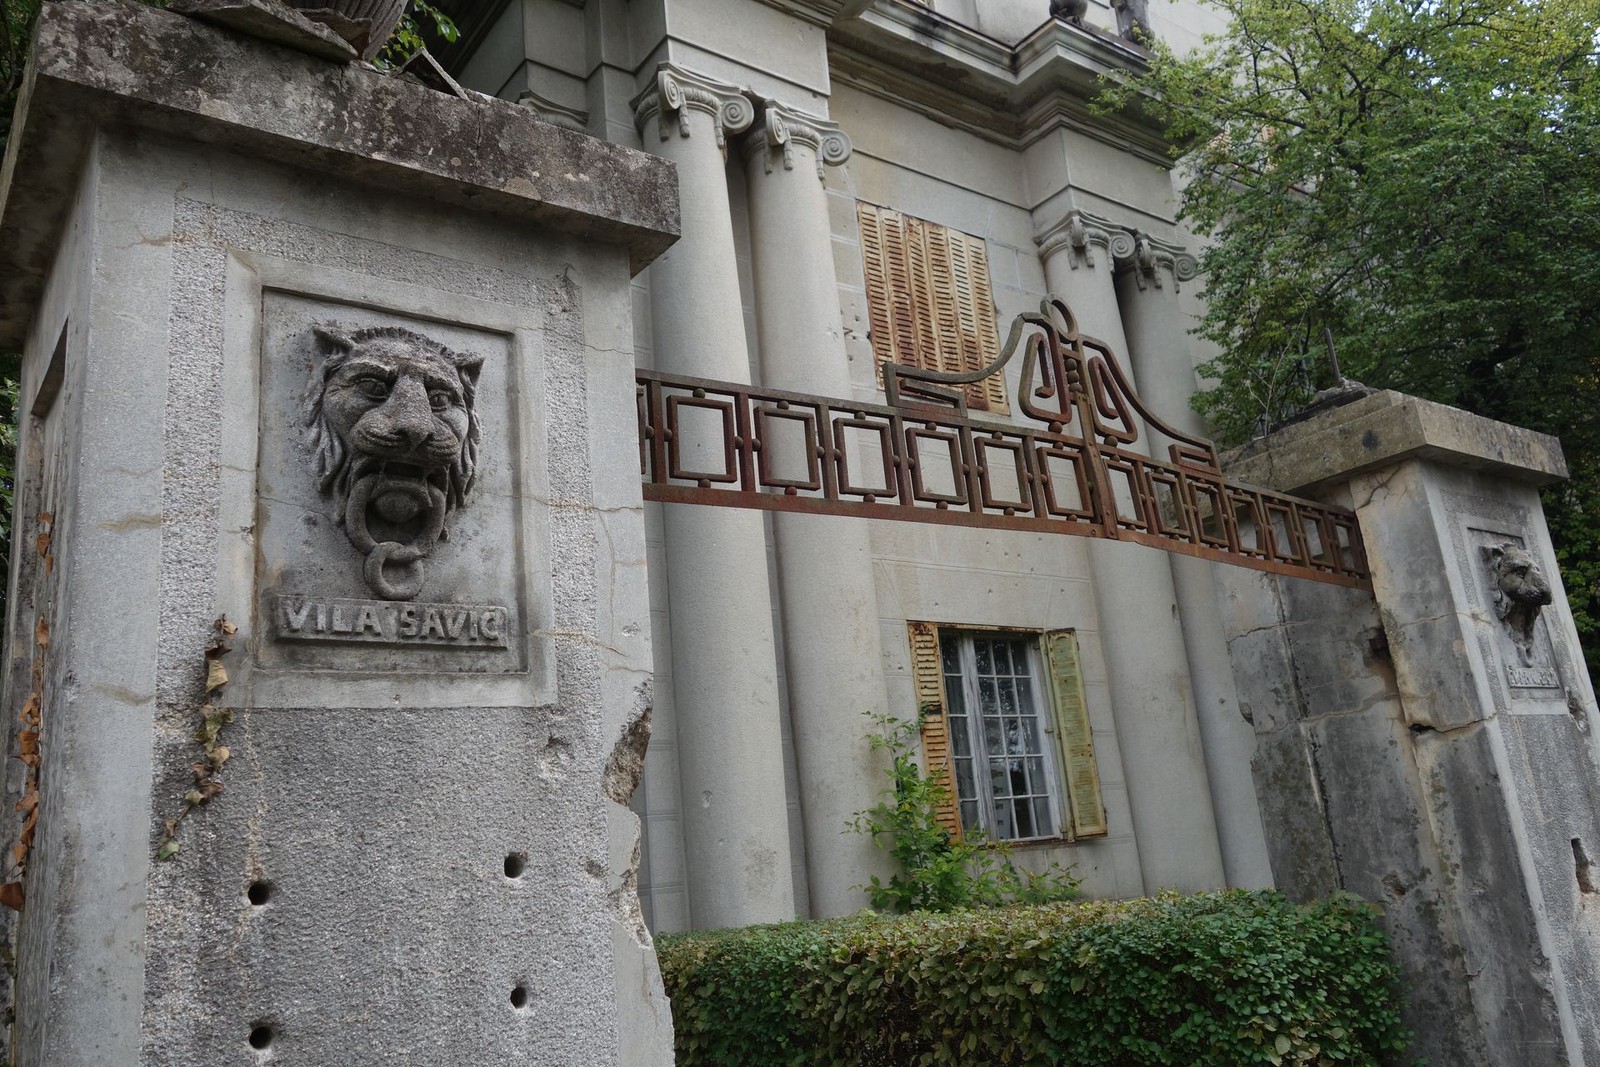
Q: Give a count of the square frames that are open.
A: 13